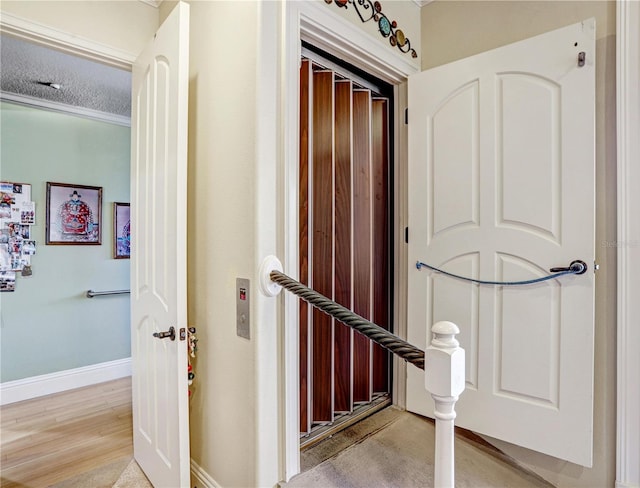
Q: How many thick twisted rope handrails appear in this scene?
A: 1